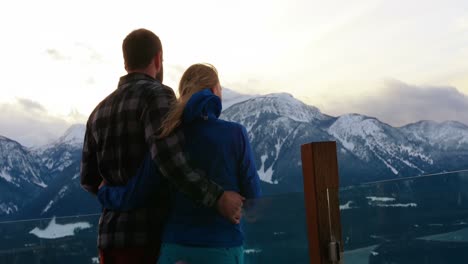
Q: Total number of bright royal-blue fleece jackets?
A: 1